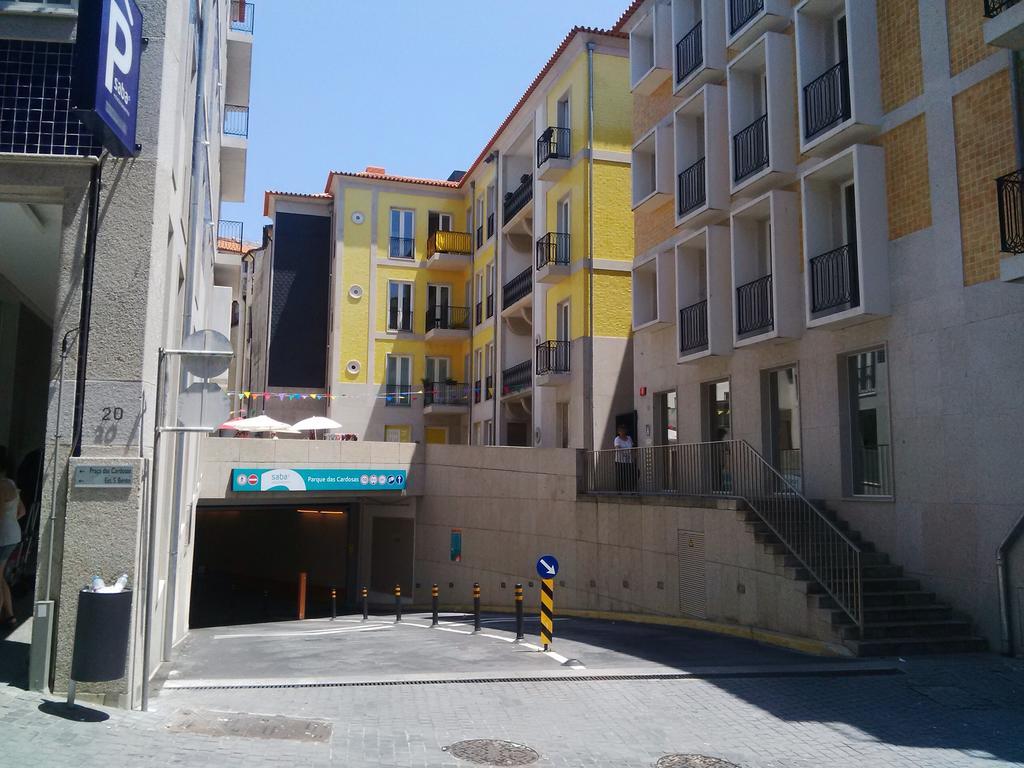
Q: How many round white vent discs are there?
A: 3